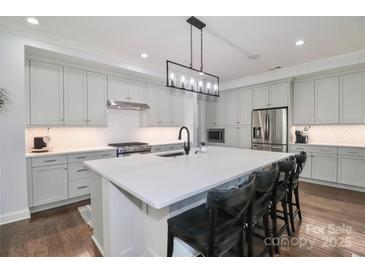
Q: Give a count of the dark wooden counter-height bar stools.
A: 4